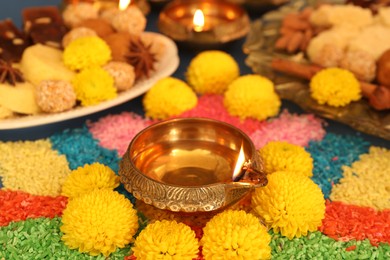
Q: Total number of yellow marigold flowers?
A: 12